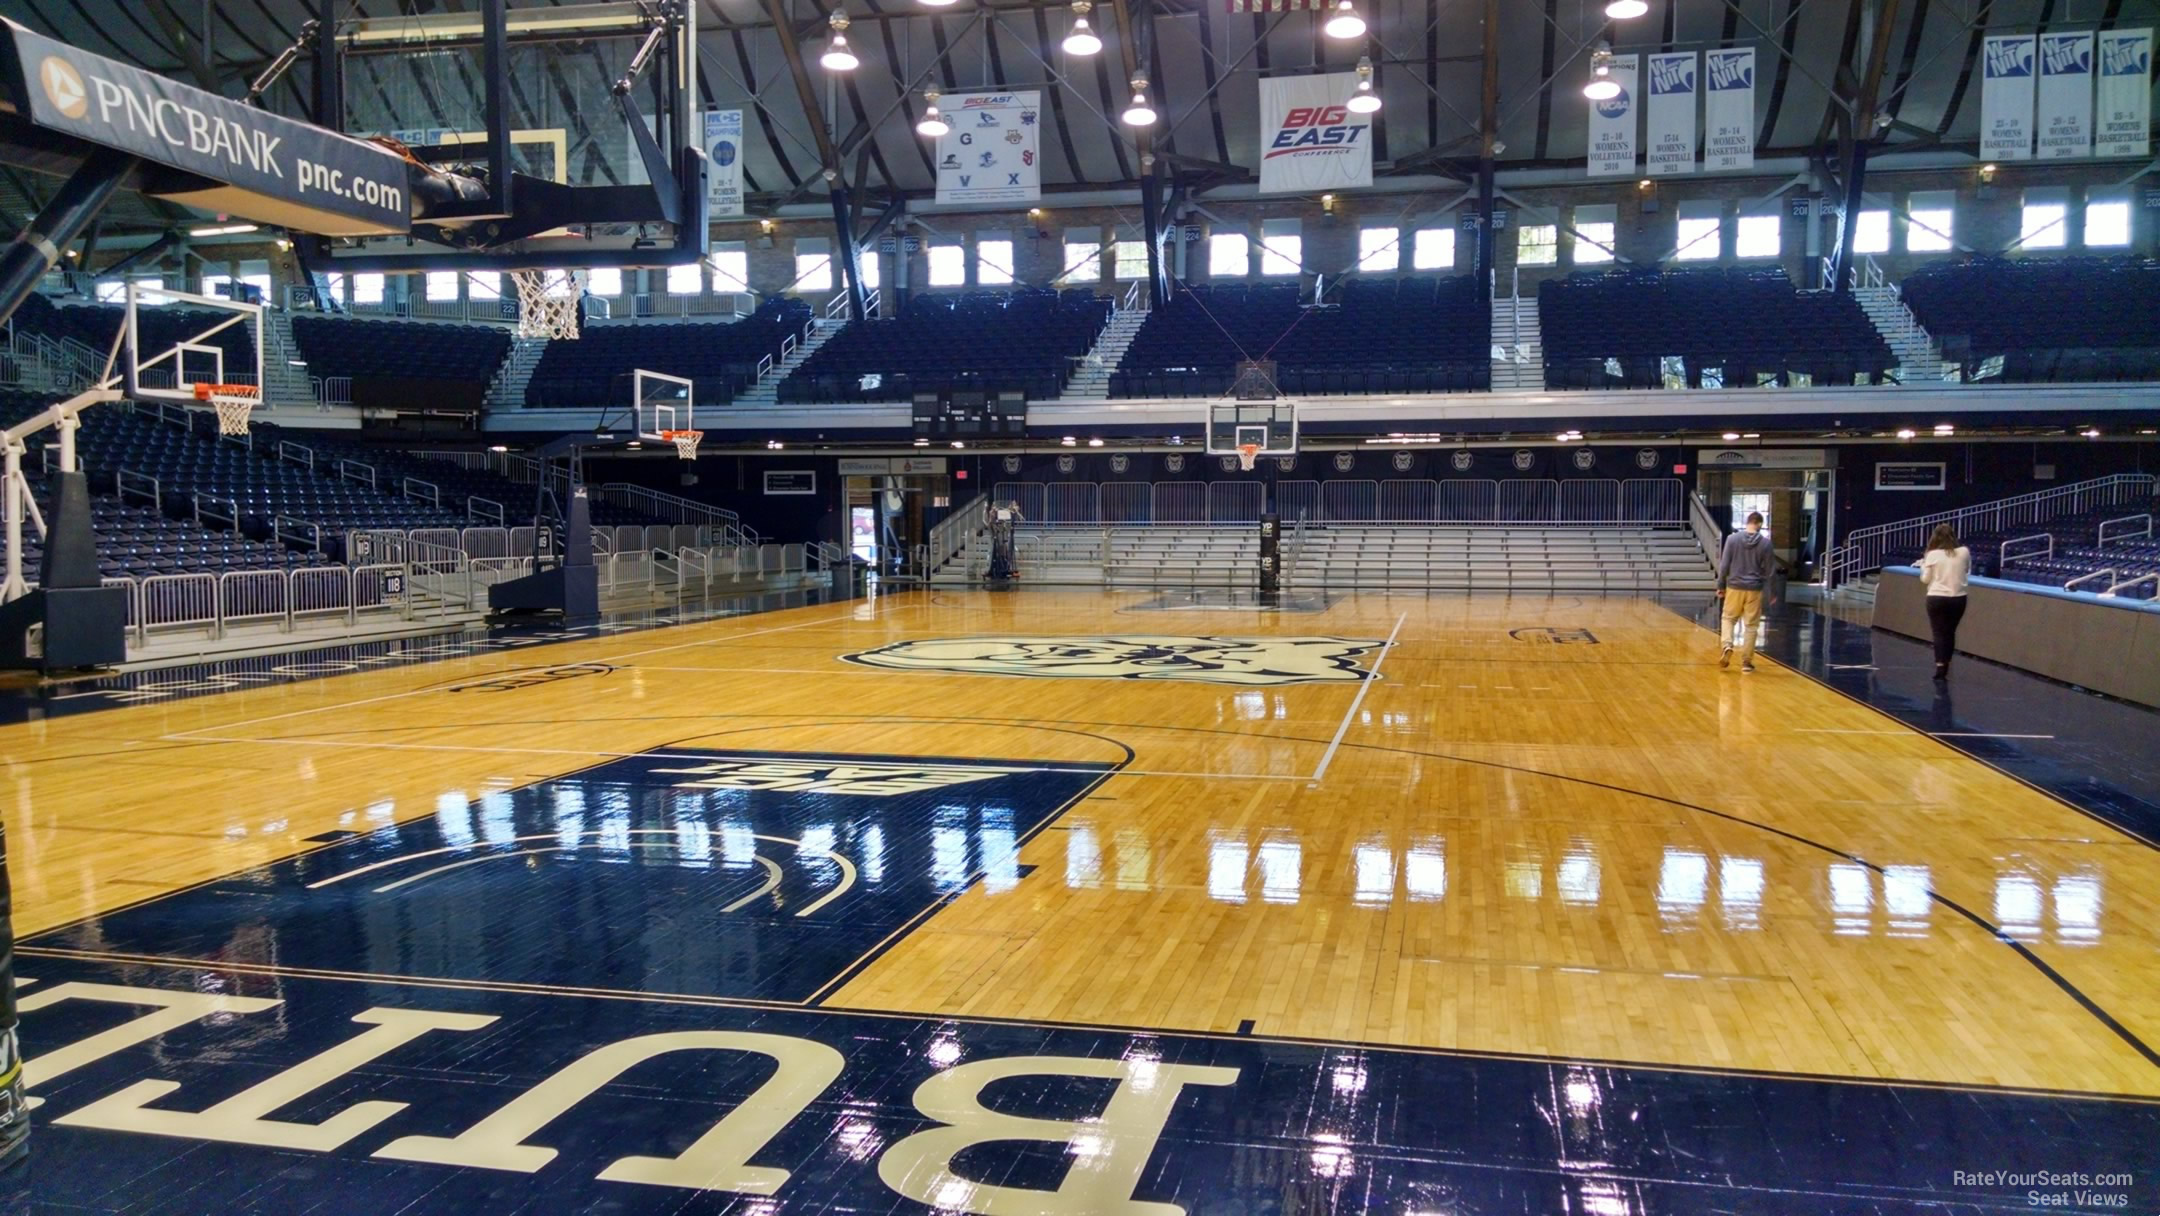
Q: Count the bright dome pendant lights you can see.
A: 9